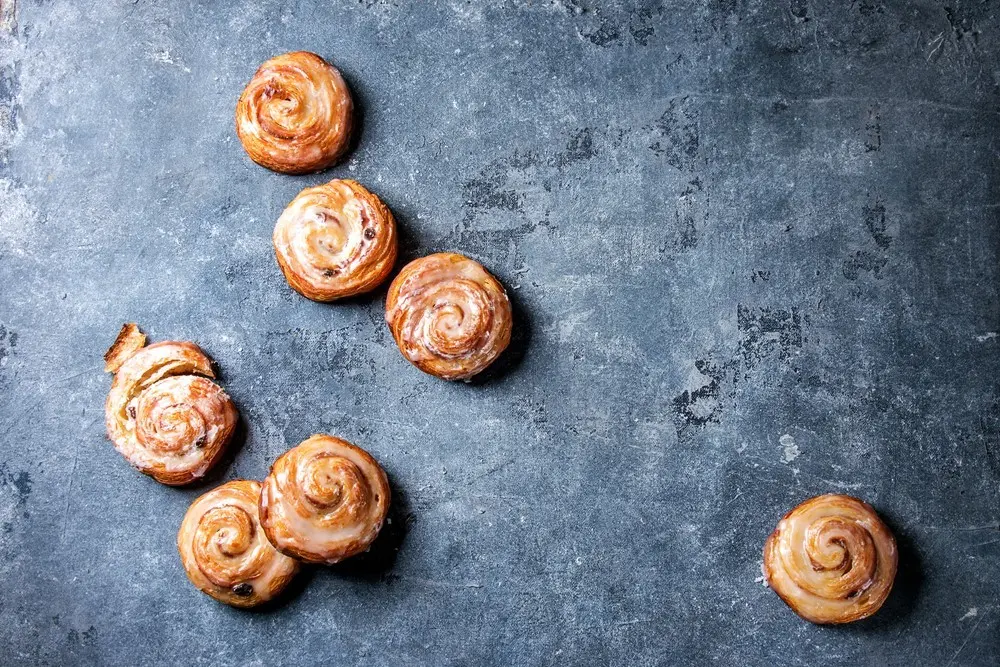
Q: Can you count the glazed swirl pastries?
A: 7